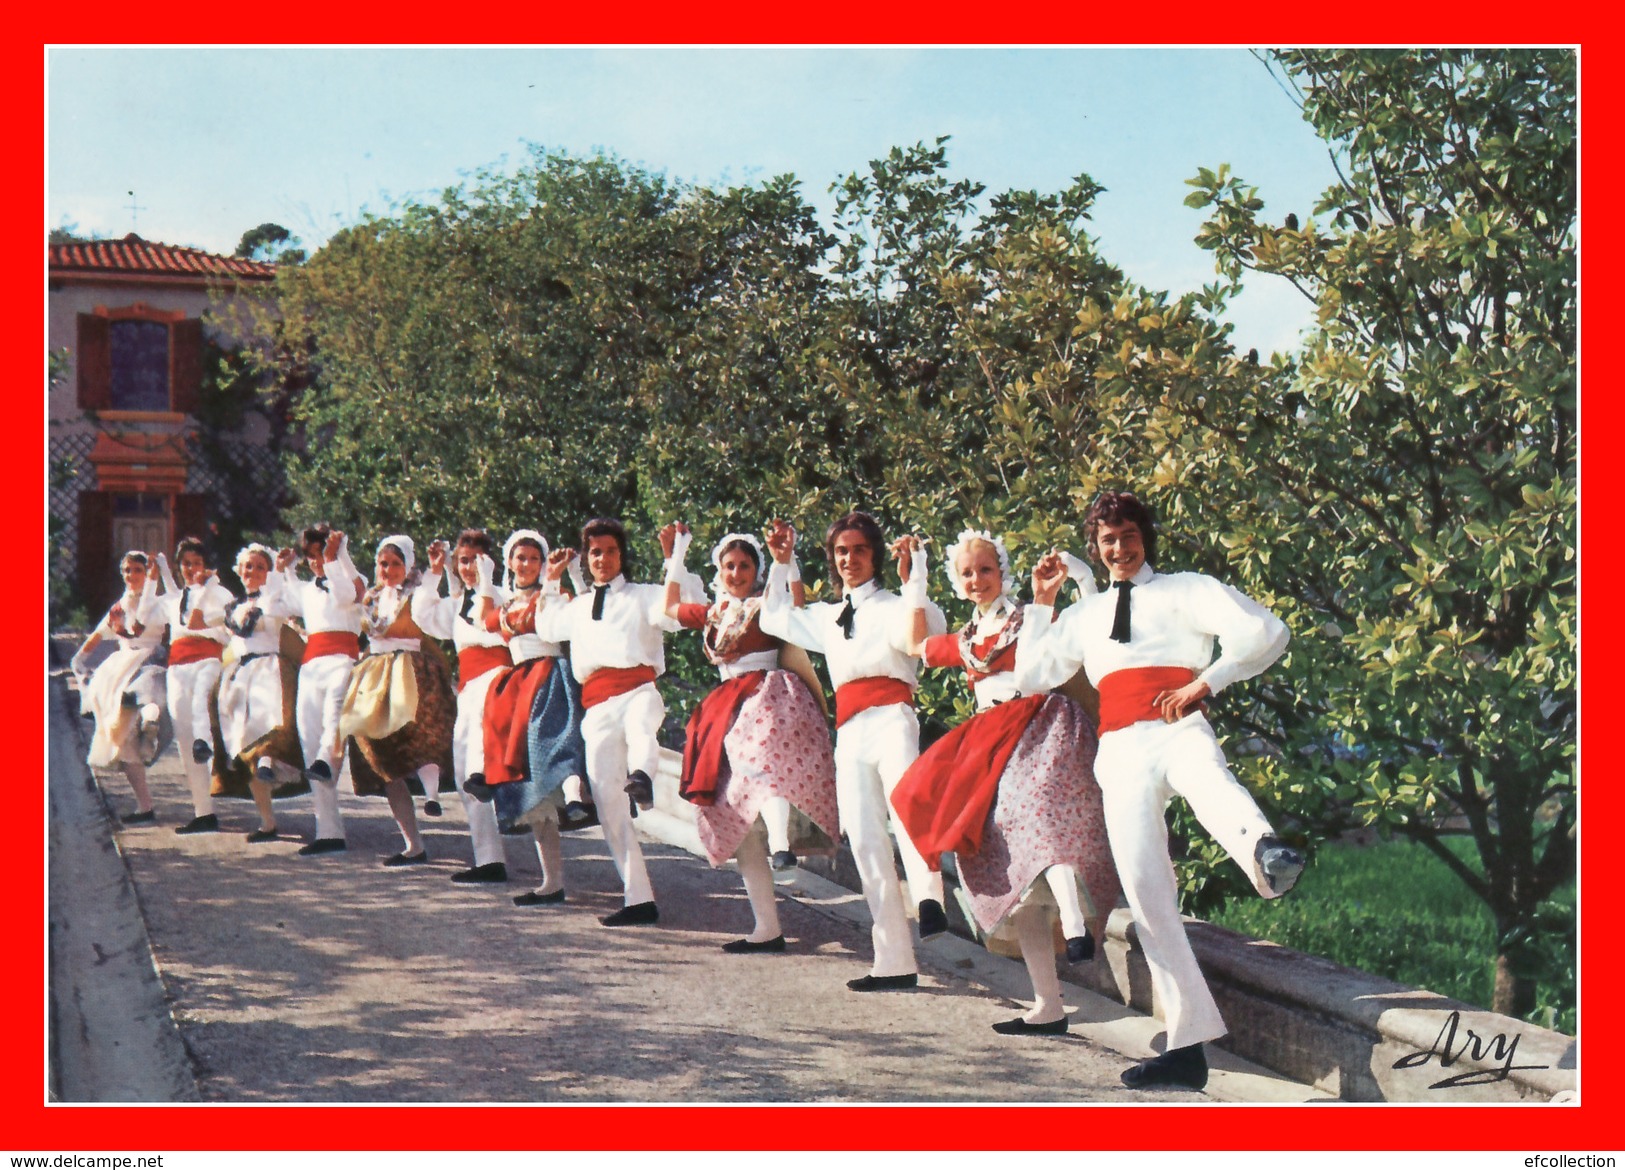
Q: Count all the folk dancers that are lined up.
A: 12